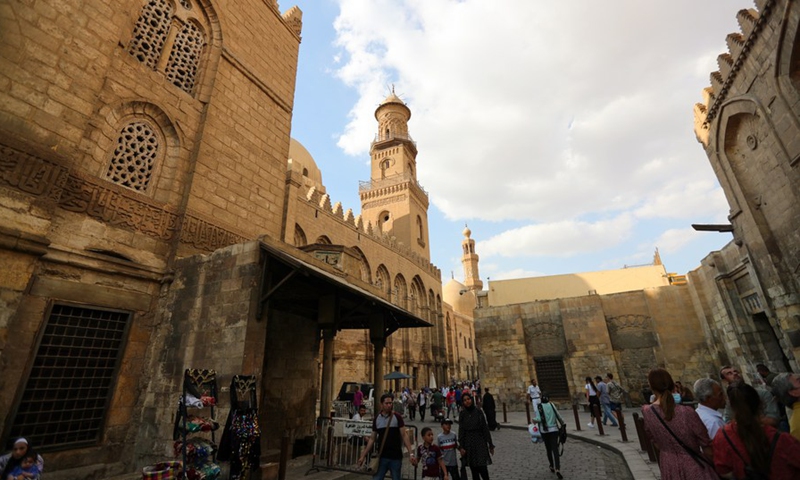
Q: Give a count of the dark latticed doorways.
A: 2